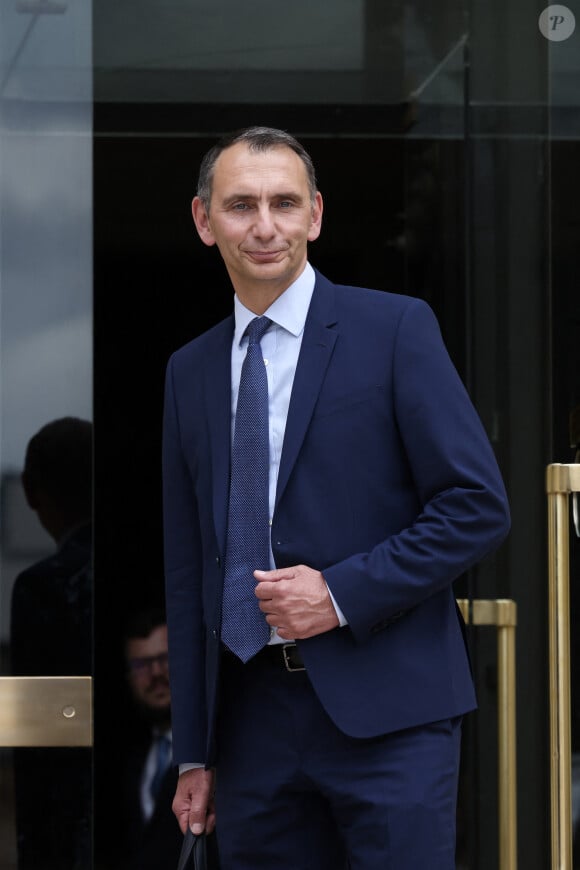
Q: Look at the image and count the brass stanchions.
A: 2